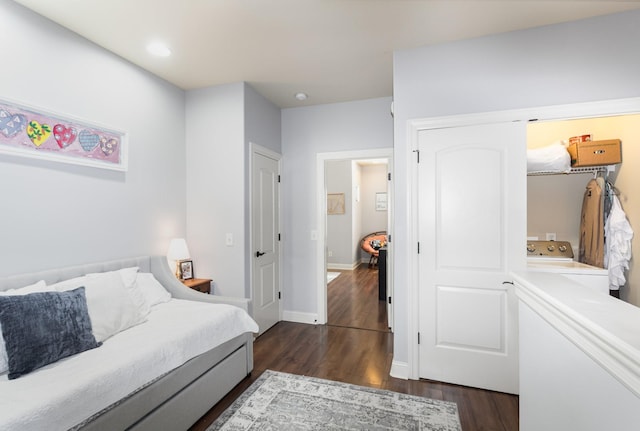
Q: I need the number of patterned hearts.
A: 5